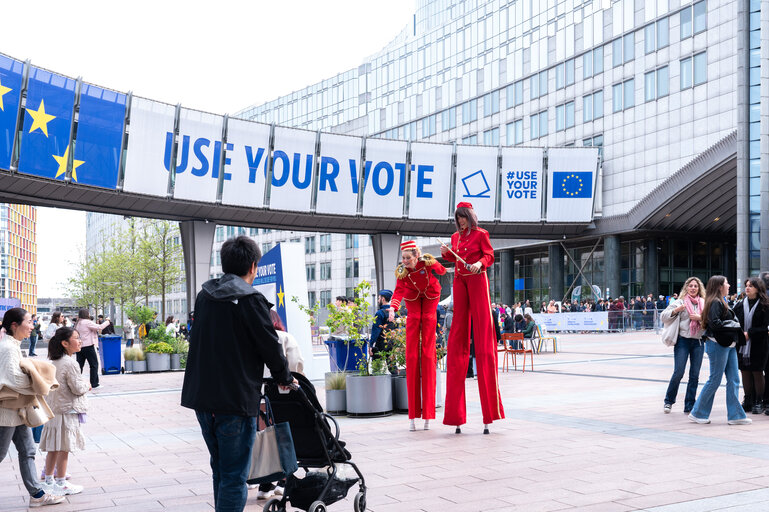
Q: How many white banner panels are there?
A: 10